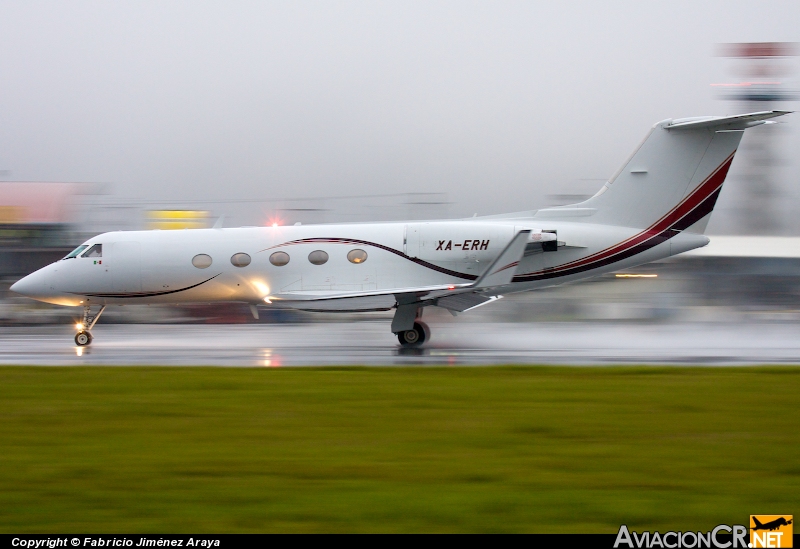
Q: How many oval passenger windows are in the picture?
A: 5